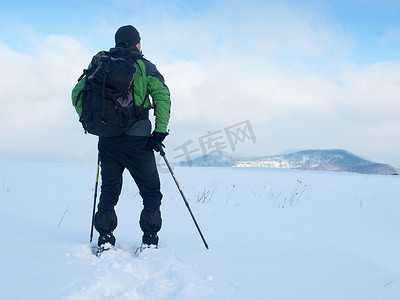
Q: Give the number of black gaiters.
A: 2